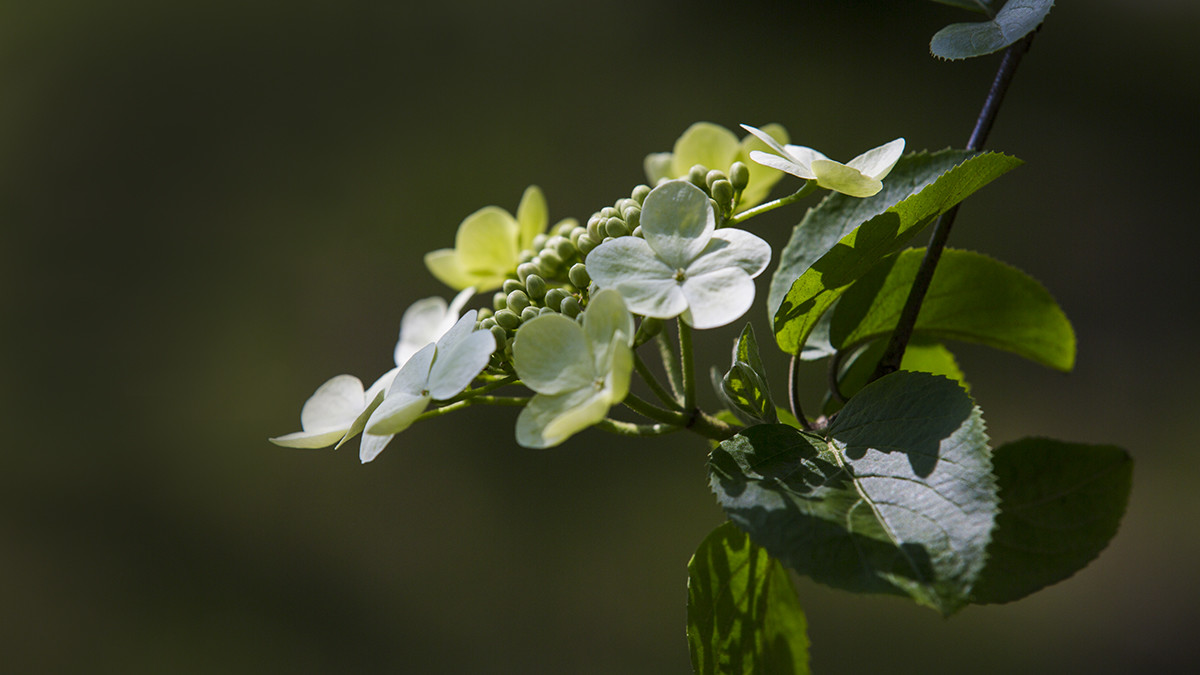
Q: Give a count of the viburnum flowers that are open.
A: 8